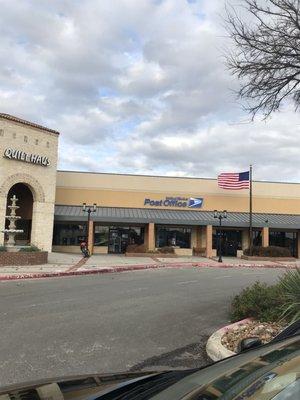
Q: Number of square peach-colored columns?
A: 4